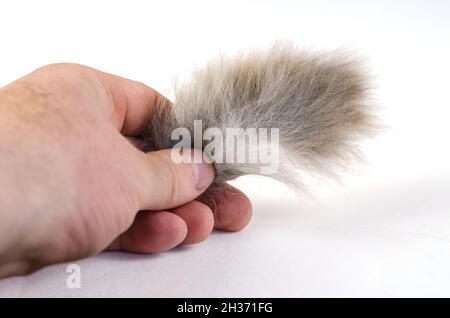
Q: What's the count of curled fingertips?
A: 3